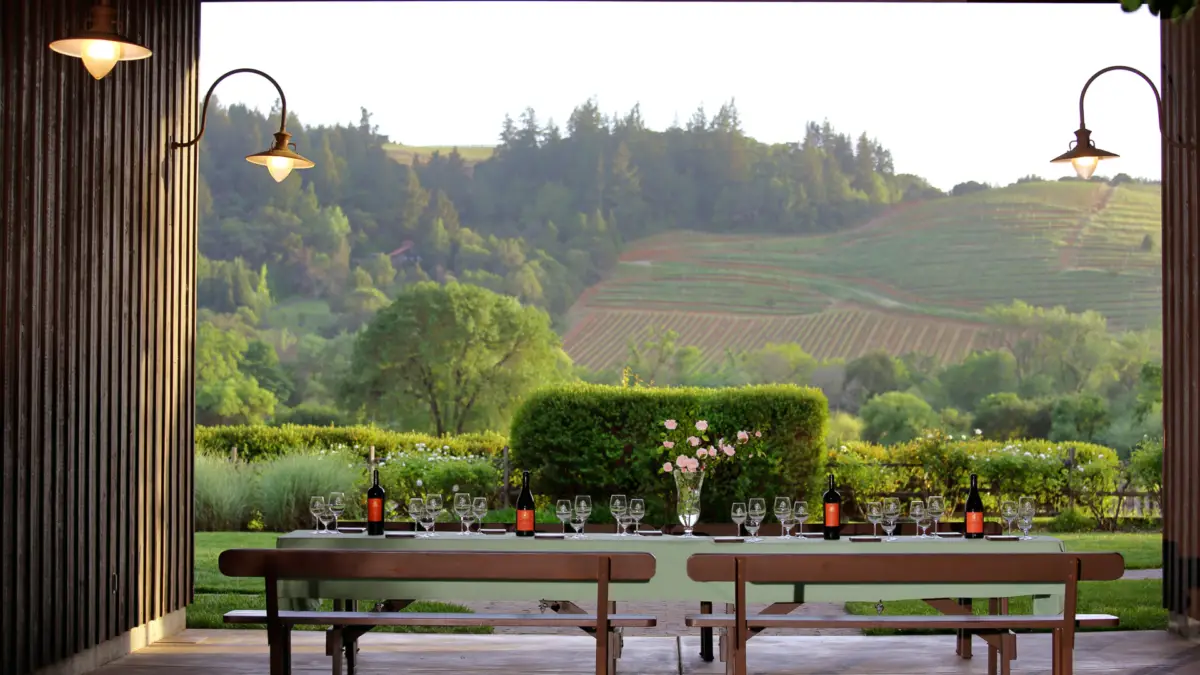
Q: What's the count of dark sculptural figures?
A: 0